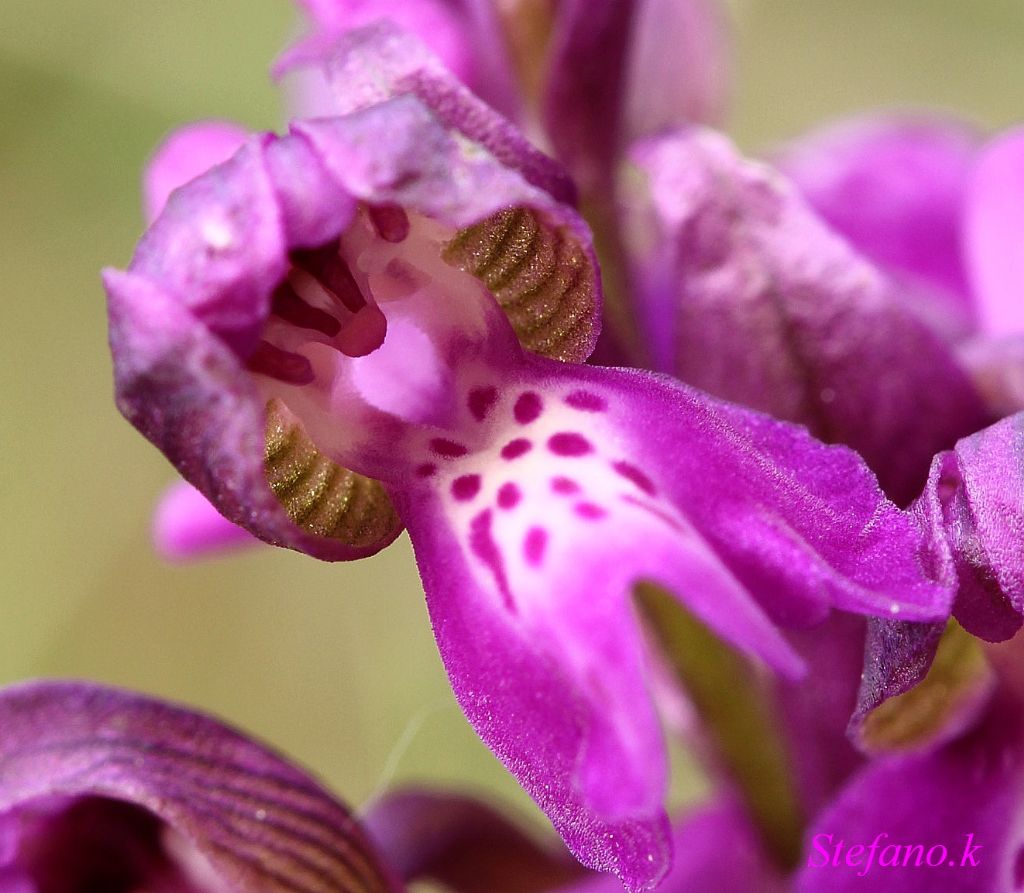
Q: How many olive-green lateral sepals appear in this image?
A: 2